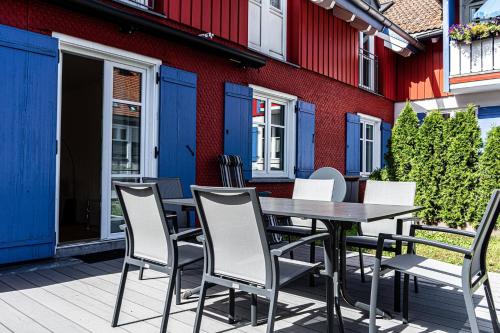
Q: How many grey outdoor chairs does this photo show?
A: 6